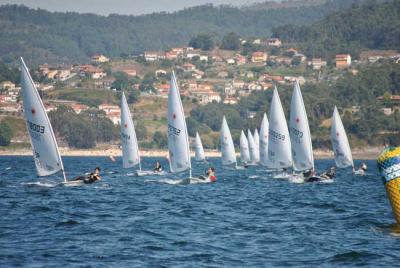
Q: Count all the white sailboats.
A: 12